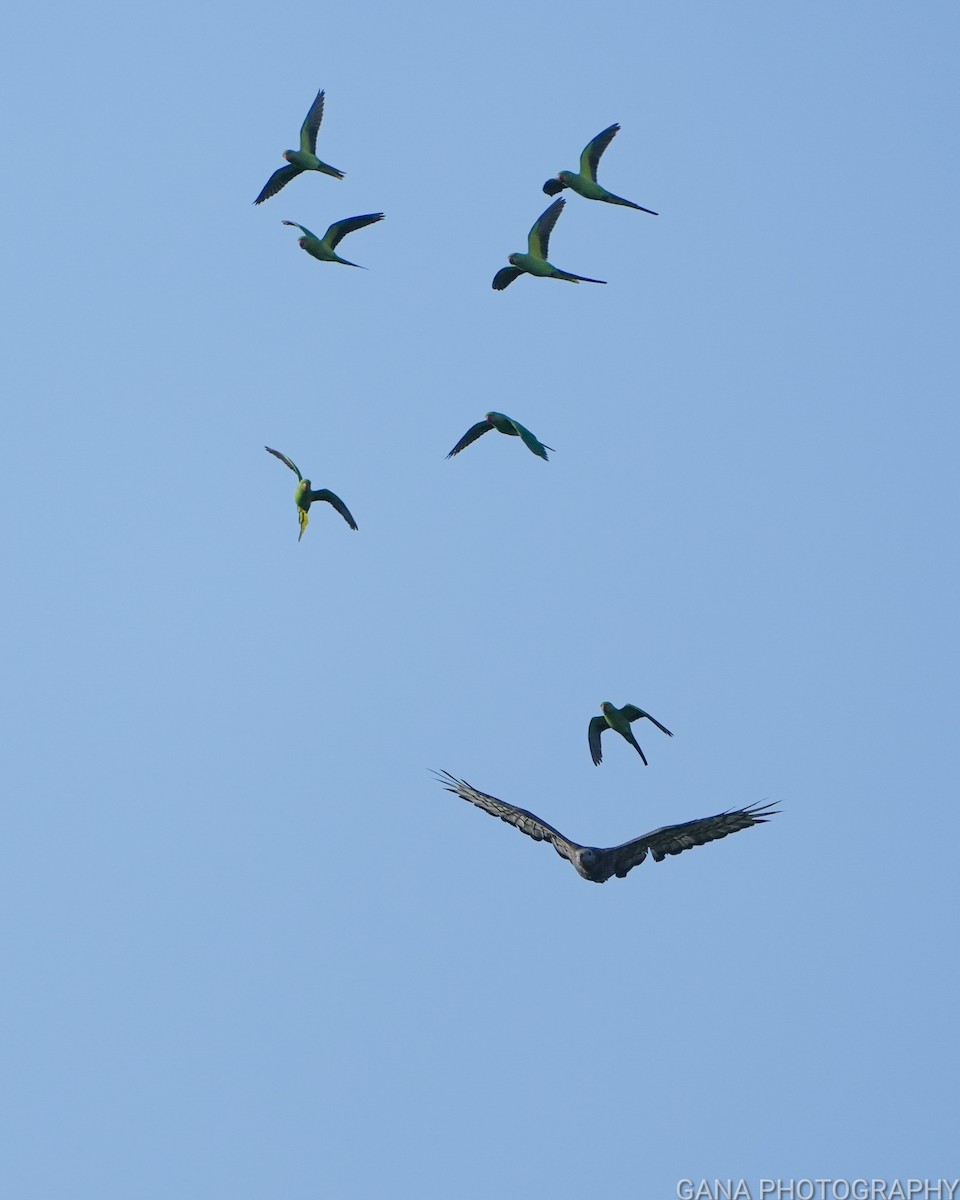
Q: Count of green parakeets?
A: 7